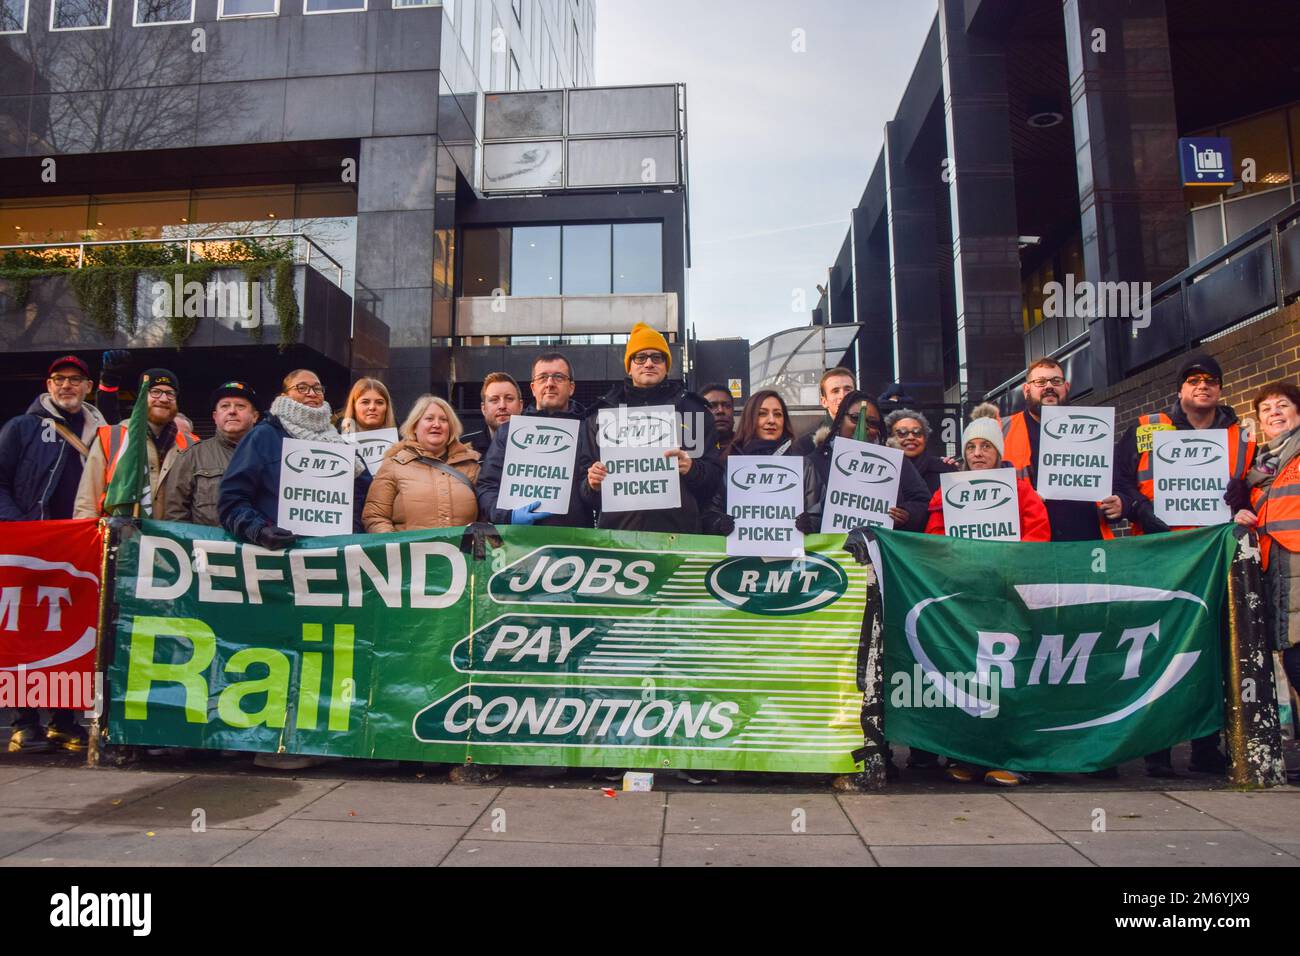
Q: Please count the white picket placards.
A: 9